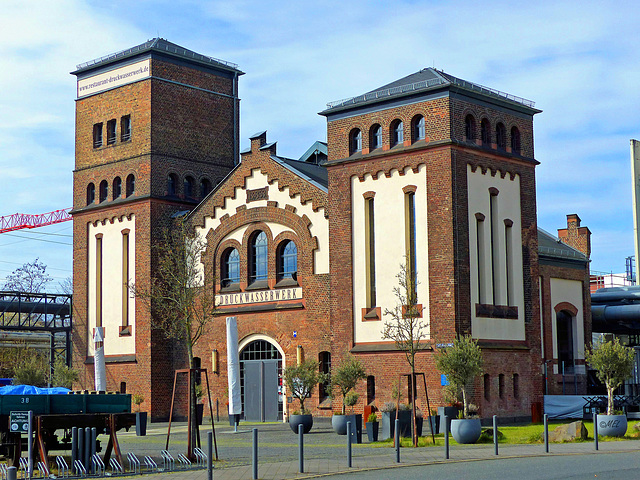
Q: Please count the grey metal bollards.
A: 14